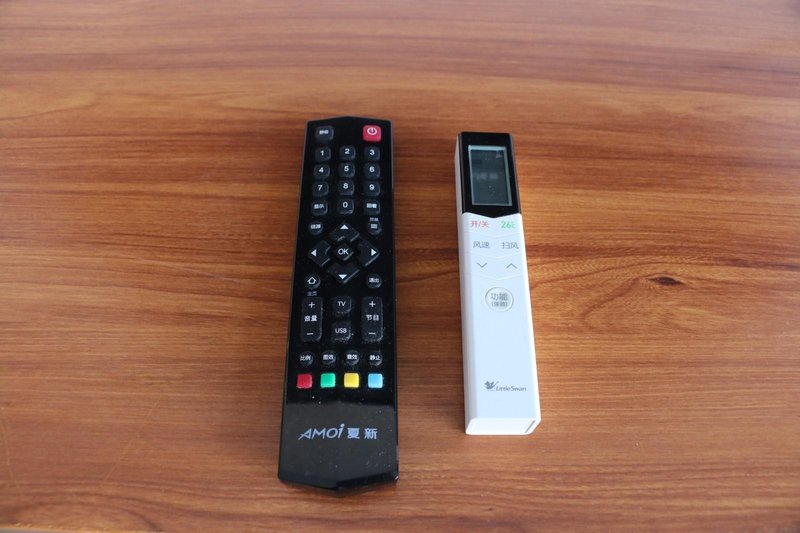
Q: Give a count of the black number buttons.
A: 10